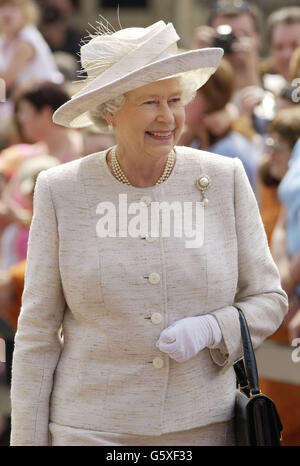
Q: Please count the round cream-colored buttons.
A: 5